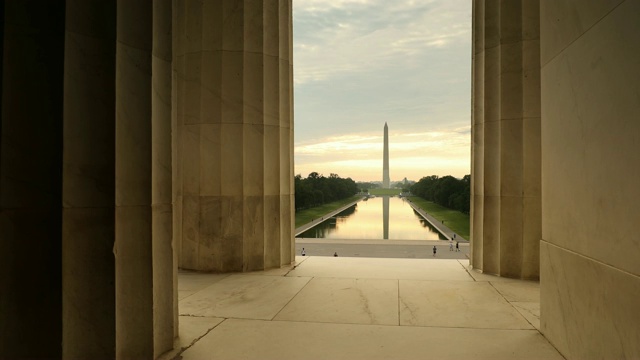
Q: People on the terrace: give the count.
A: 5